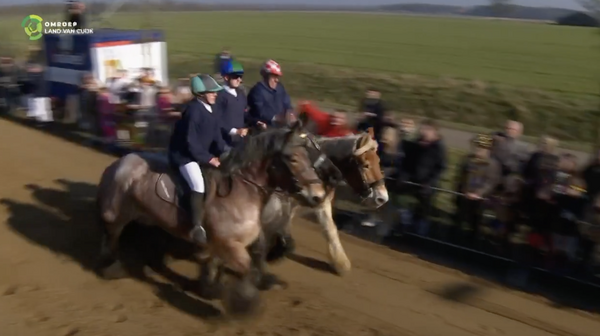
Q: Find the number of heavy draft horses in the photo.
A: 3